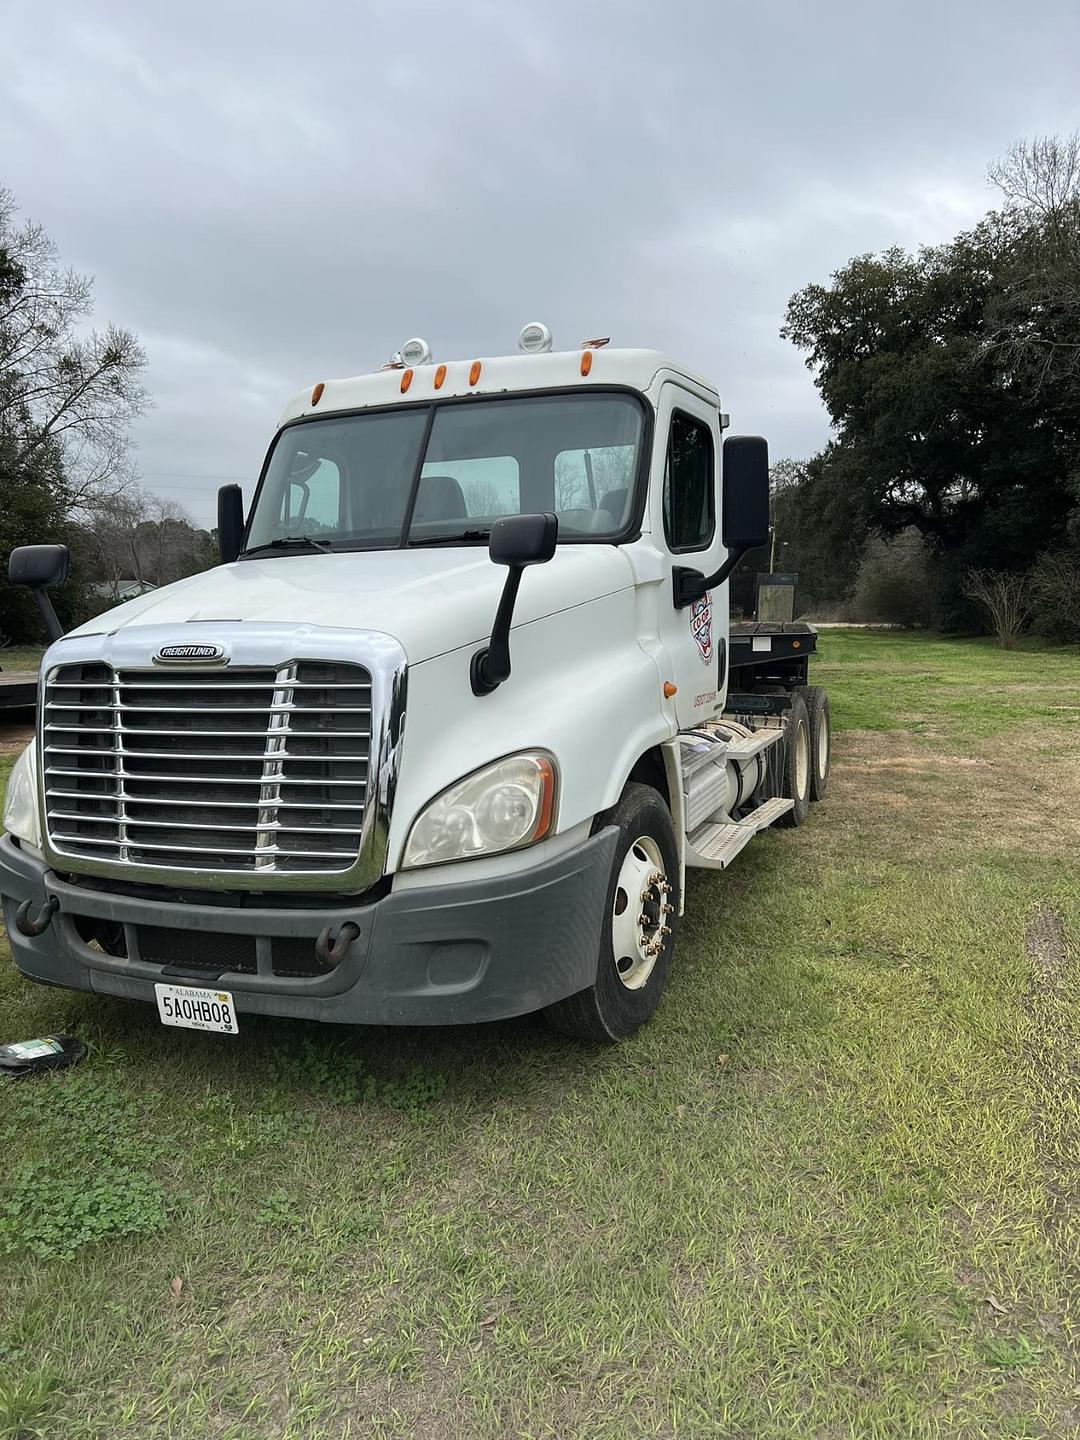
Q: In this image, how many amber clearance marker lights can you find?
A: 5